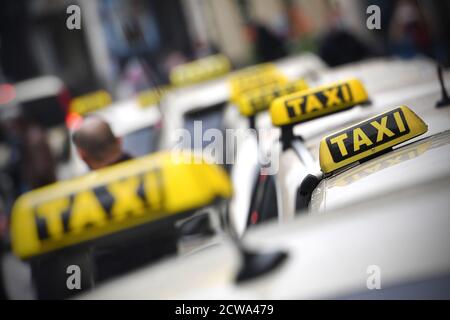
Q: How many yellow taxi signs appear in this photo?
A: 8